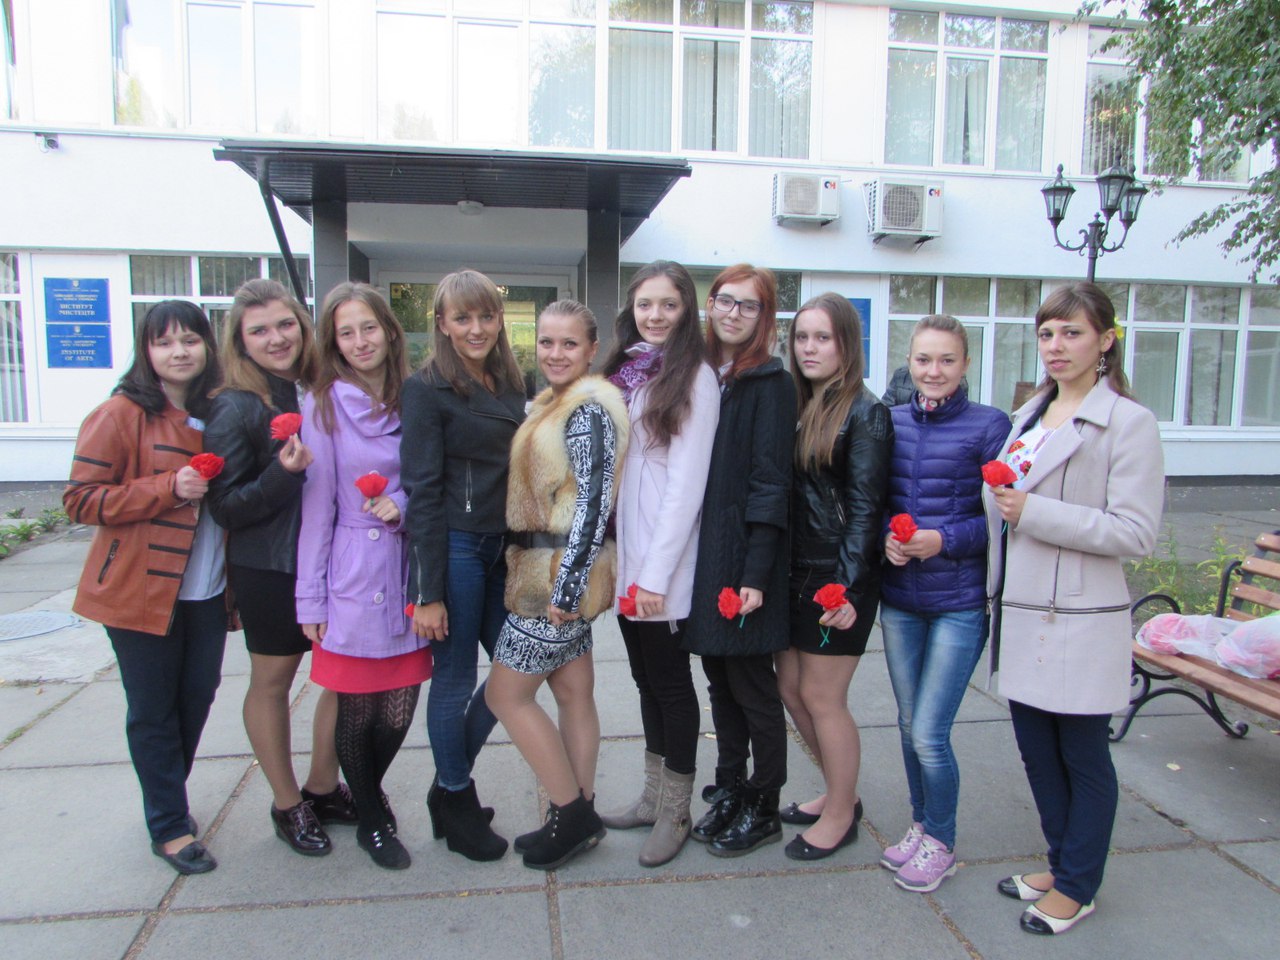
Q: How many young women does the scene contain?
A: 10